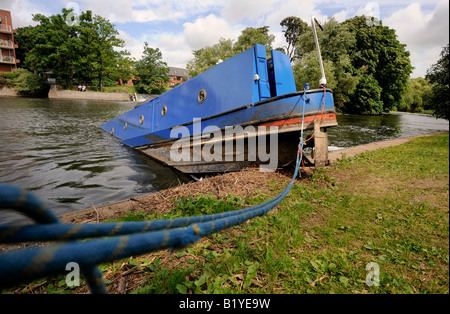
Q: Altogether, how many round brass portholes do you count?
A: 5